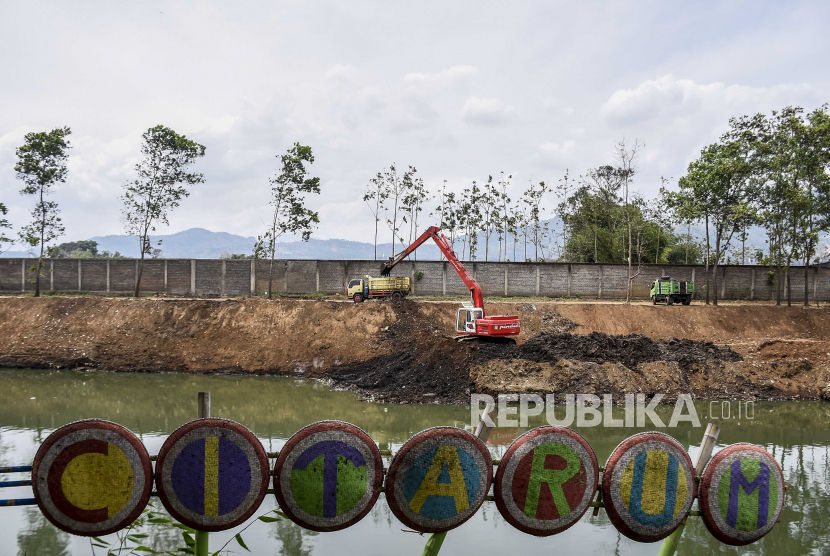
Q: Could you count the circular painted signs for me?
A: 7